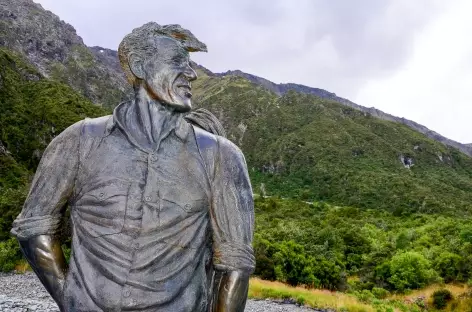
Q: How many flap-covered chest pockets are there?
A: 2